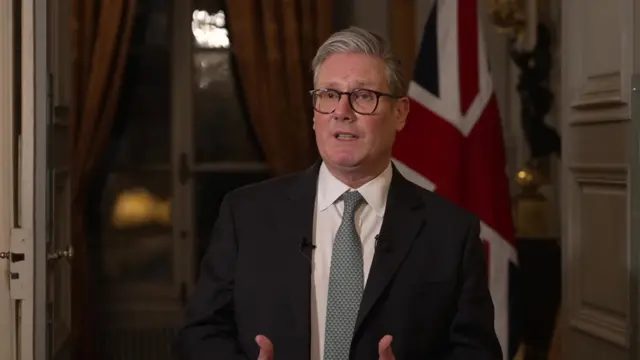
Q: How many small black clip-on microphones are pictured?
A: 2